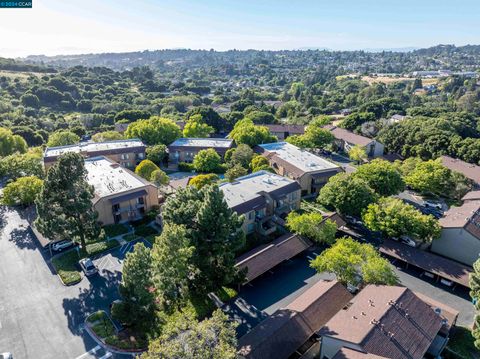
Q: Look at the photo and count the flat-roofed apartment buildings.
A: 5